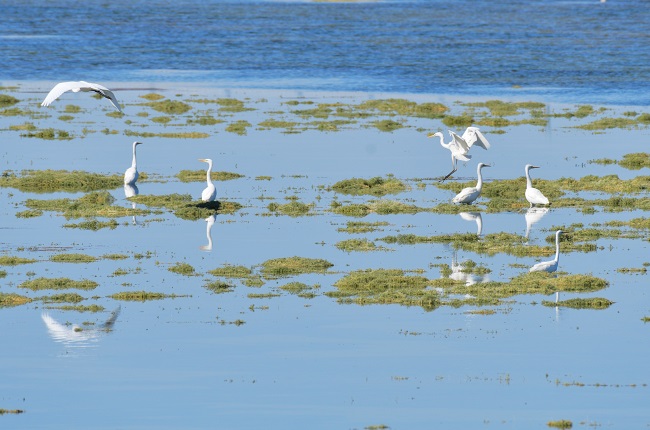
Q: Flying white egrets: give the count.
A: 2